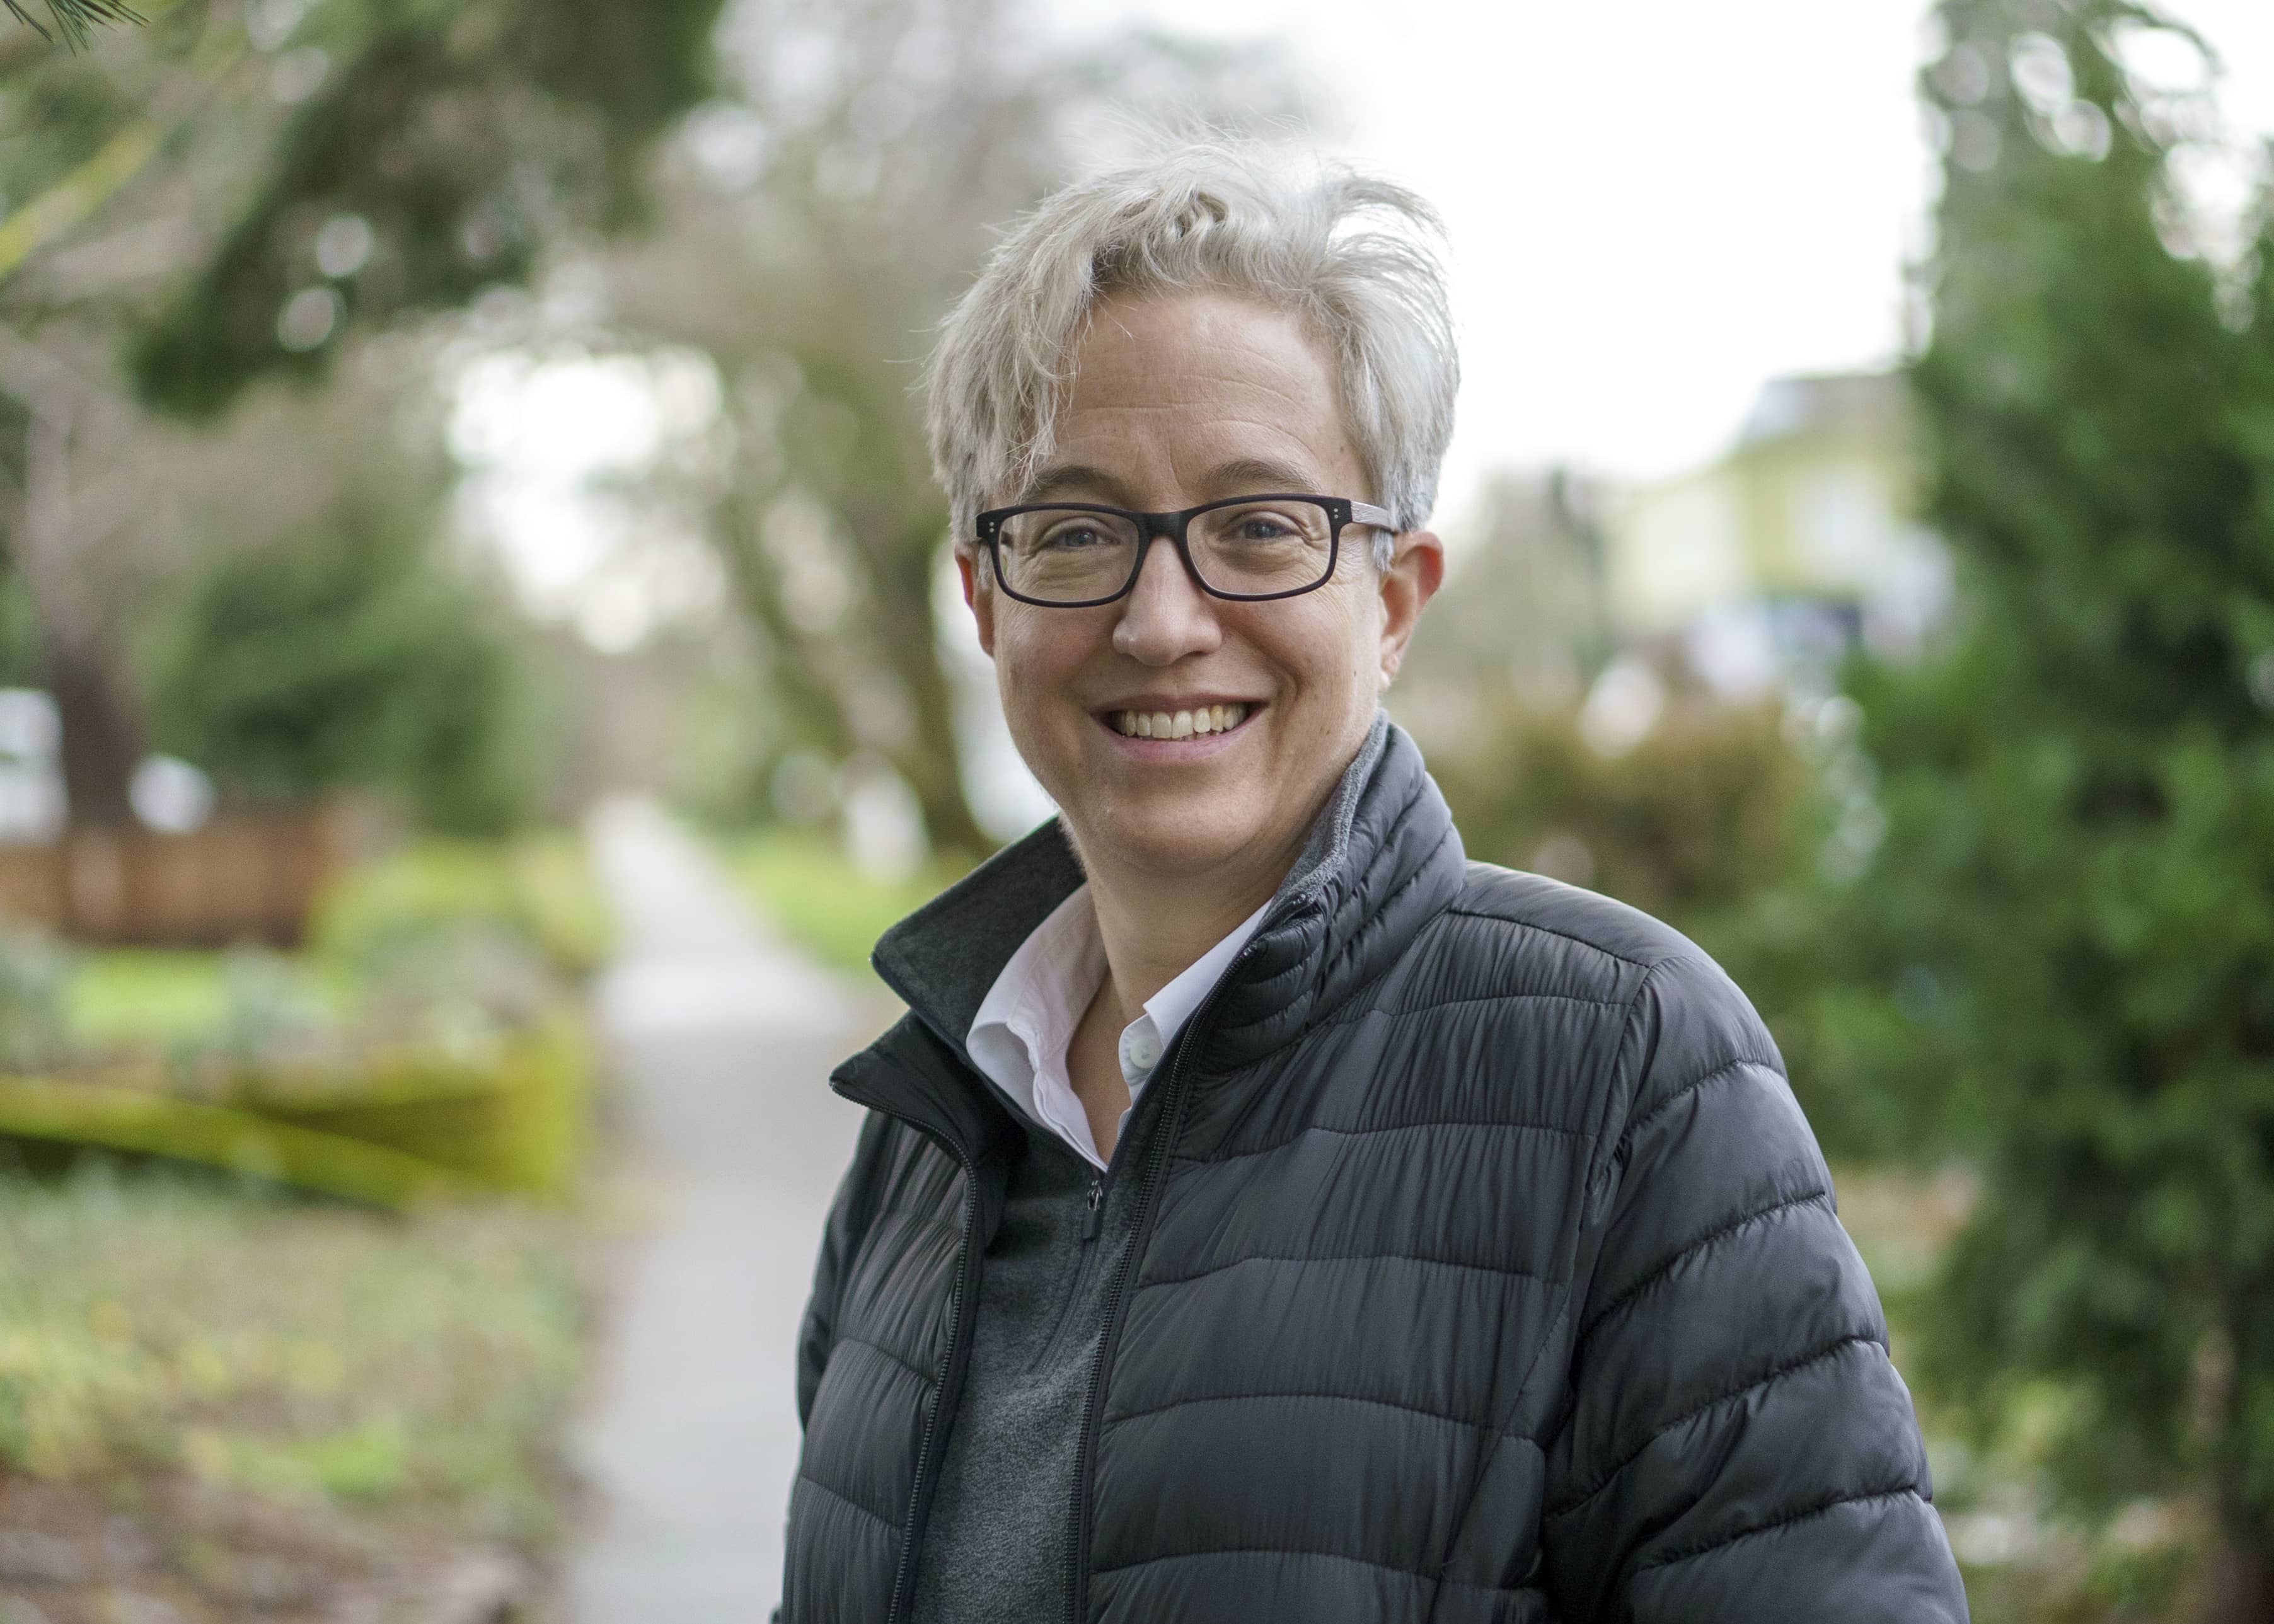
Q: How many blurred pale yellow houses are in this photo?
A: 1